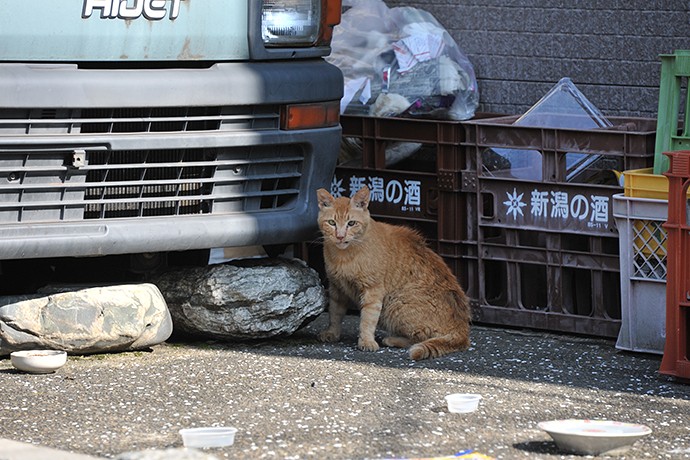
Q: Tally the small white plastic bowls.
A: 2